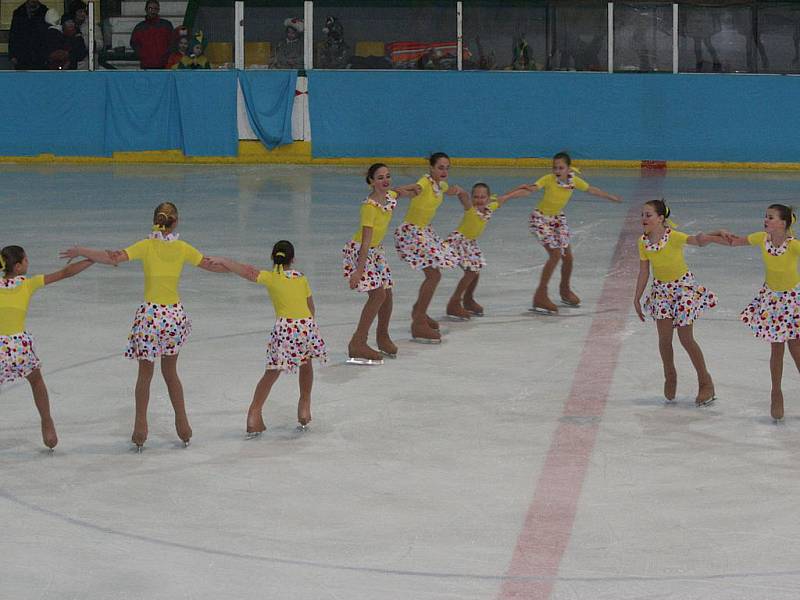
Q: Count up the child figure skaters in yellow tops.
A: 9